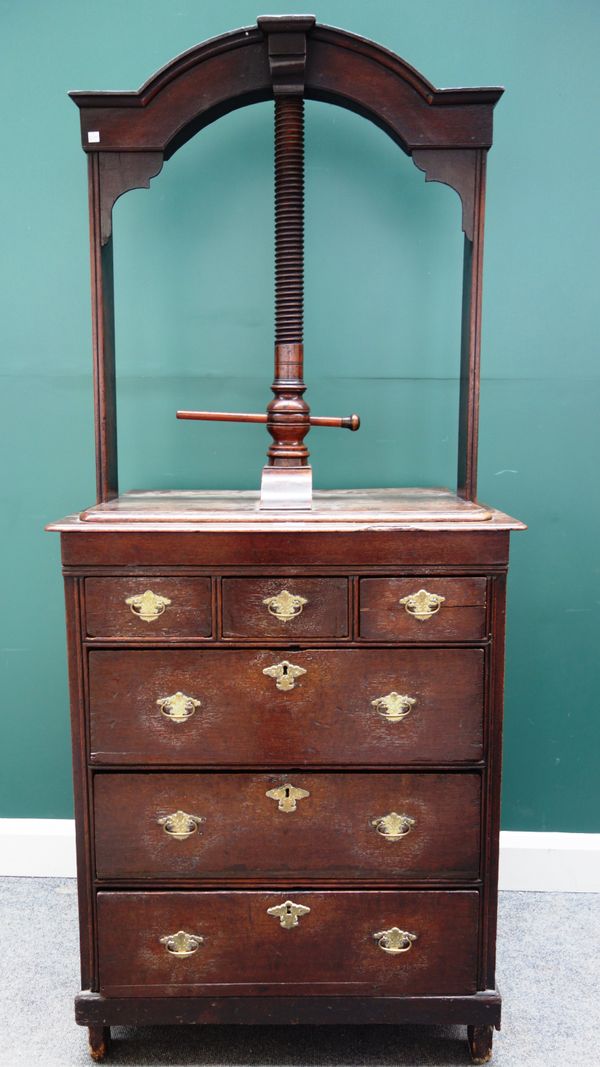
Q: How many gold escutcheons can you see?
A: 3